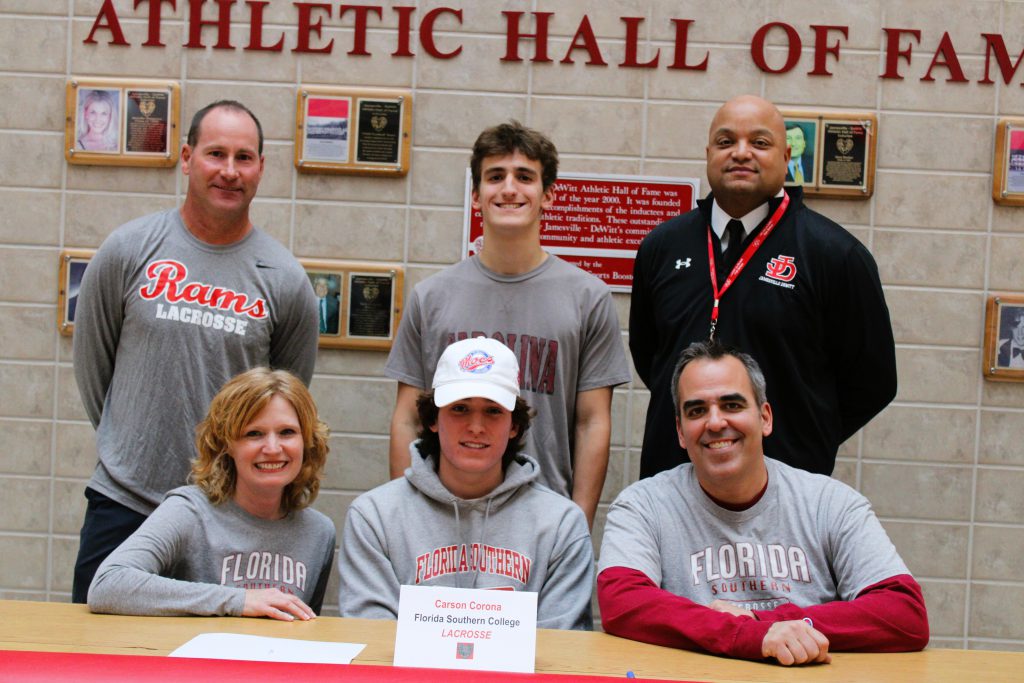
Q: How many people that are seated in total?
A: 3